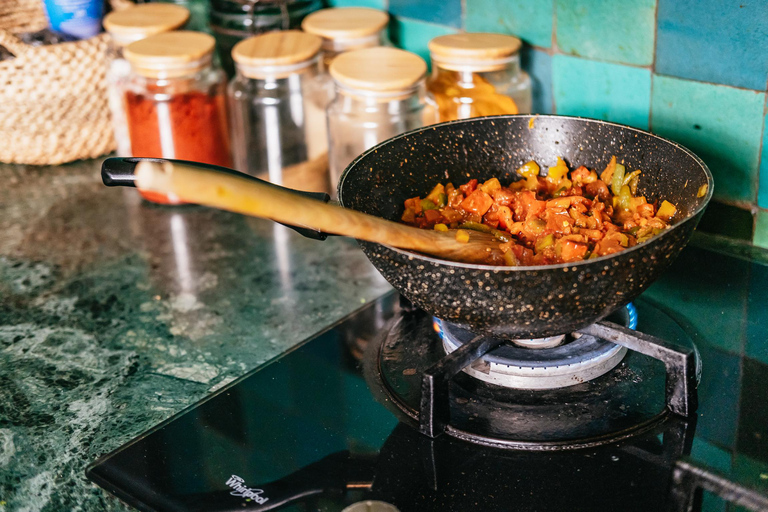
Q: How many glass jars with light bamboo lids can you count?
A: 6